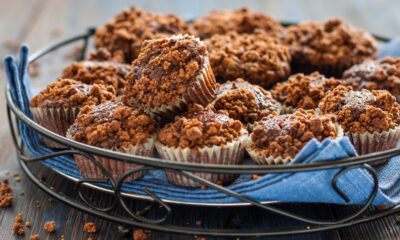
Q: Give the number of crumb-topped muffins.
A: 14